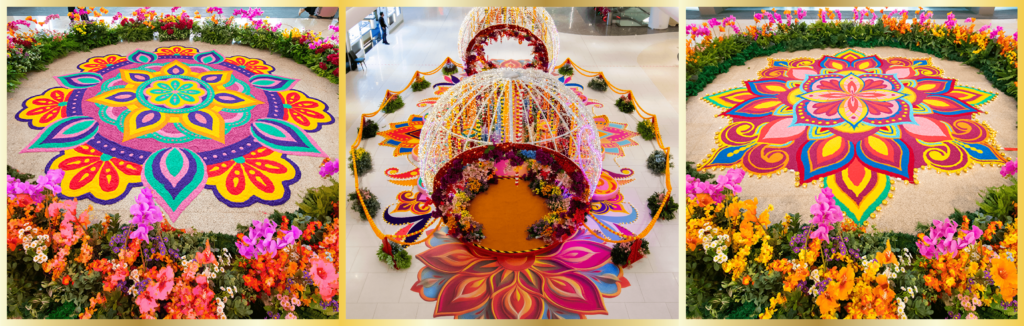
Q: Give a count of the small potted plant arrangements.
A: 14